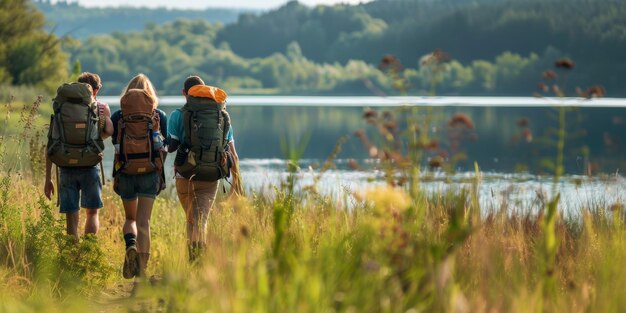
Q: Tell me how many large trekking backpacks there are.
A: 3